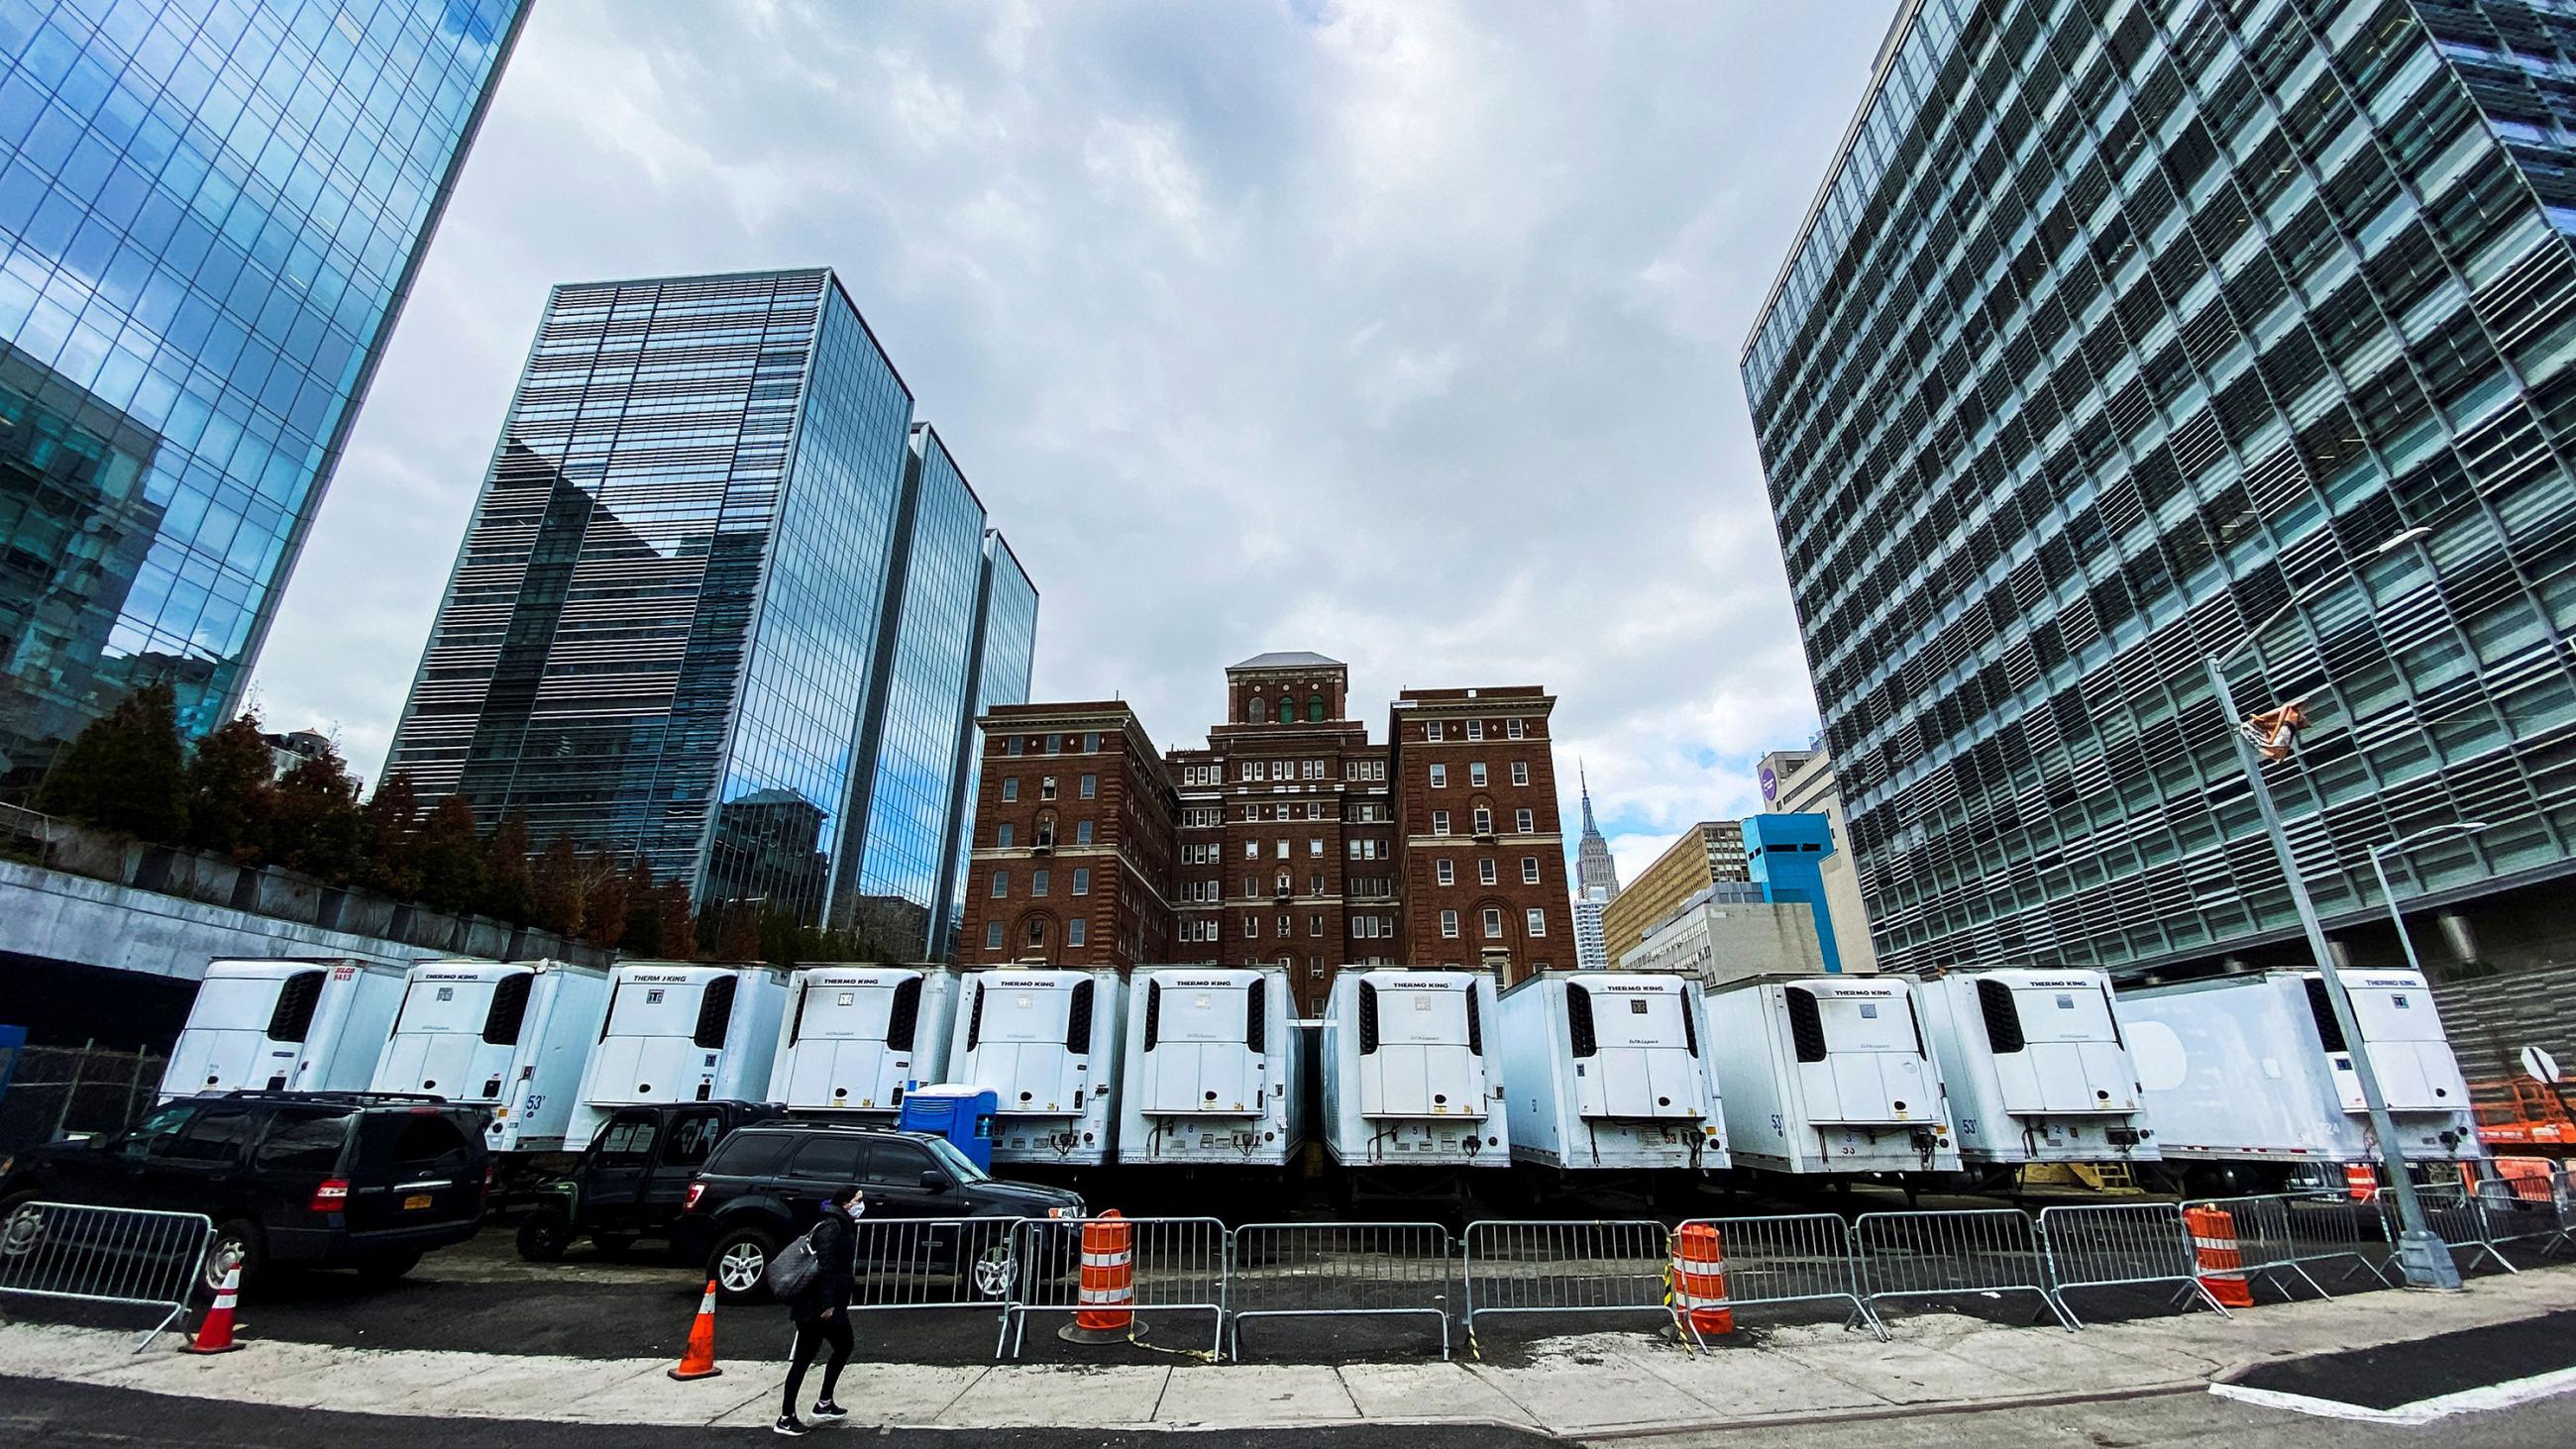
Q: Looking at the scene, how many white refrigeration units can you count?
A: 11